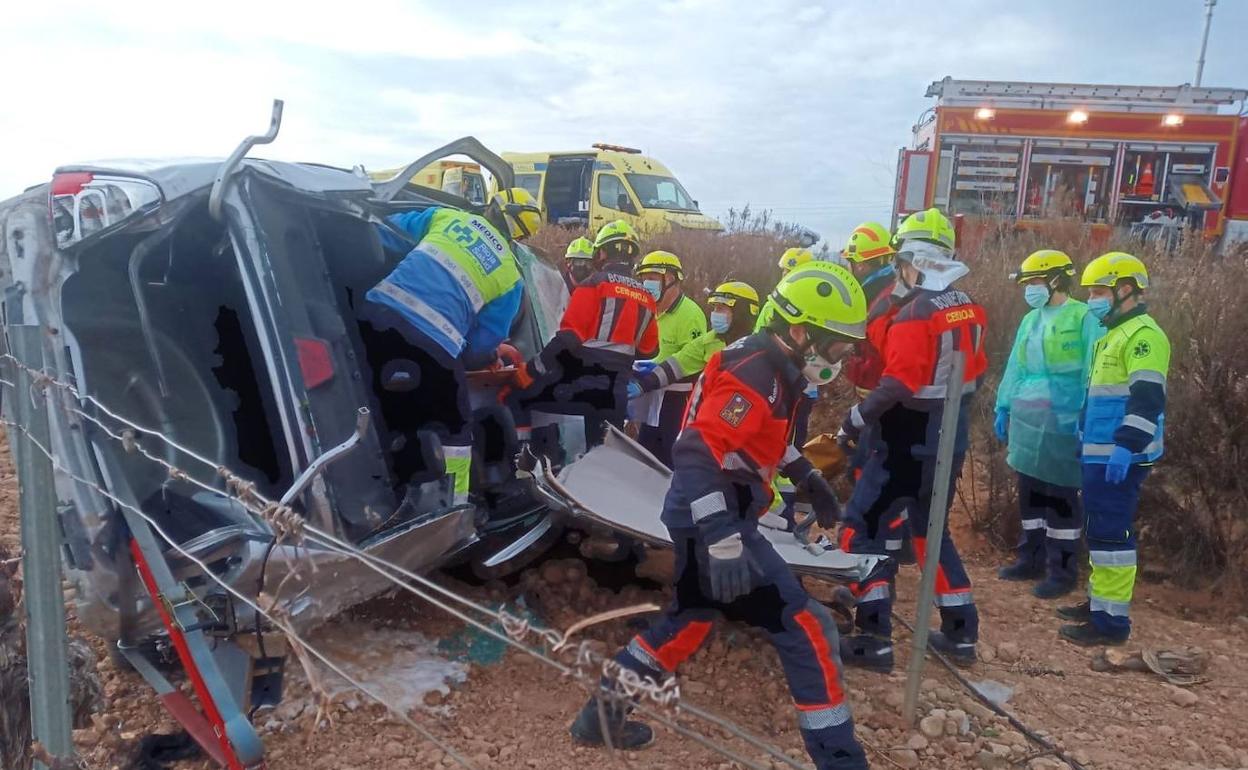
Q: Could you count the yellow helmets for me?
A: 11